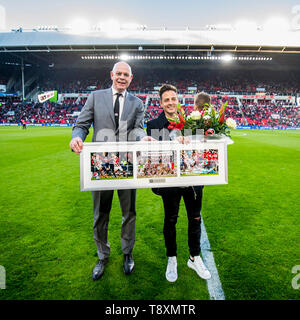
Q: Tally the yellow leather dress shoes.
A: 0